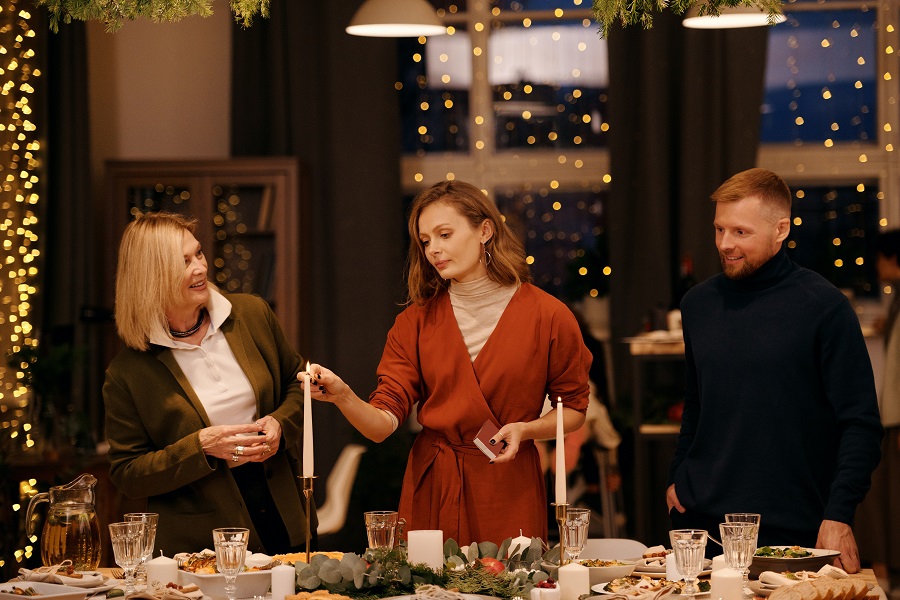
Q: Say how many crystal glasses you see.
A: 8